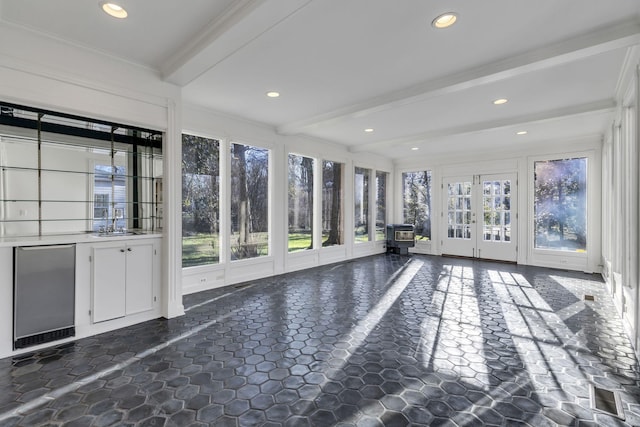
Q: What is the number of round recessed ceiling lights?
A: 7